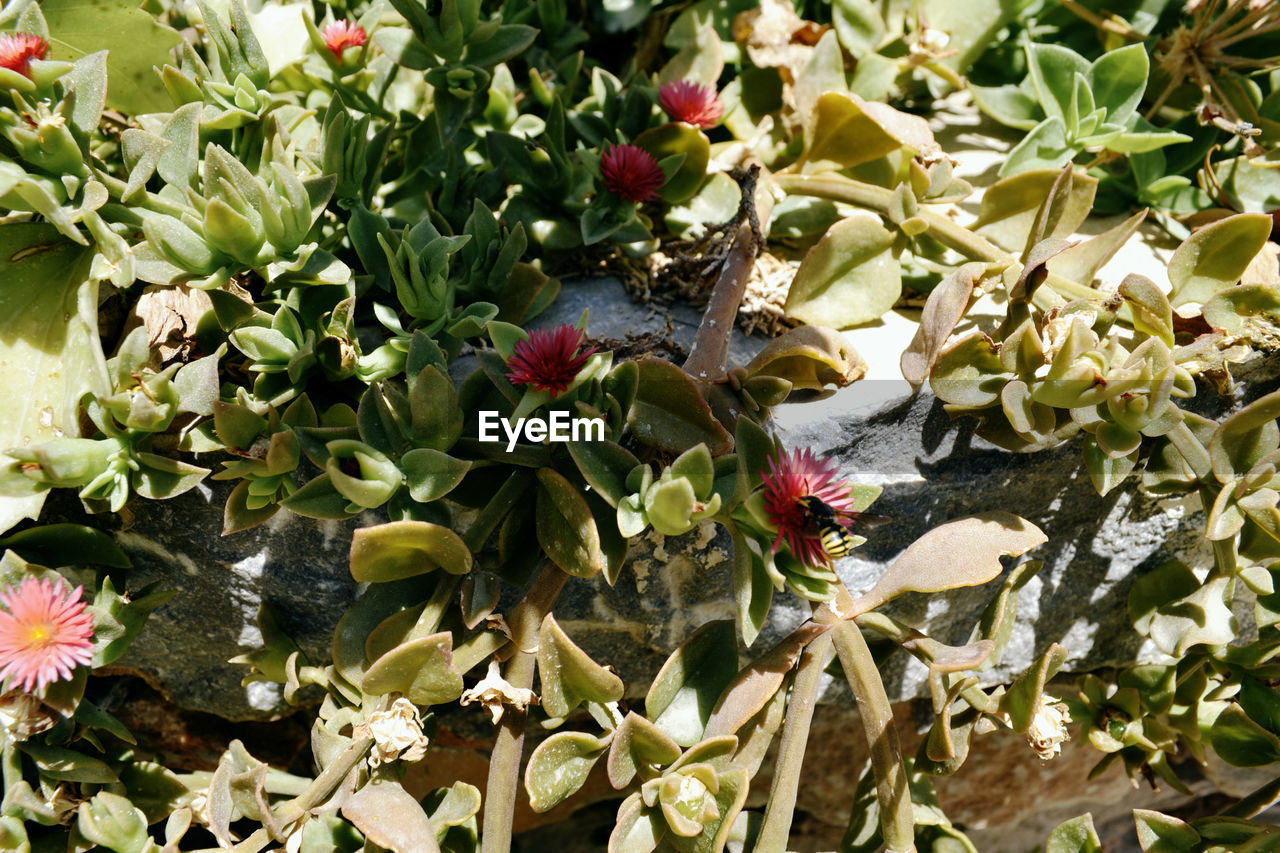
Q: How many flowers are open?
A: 7